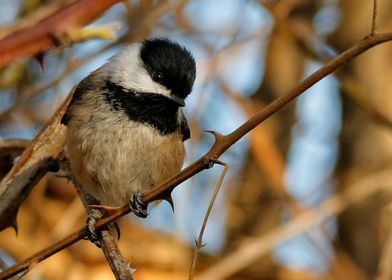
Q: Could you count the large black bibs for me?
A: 1